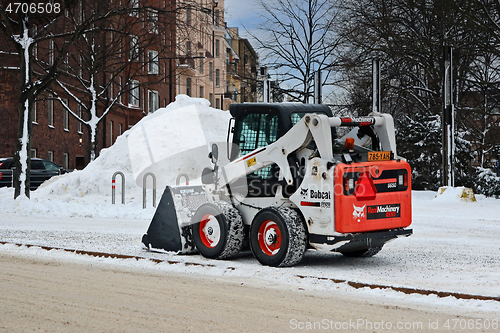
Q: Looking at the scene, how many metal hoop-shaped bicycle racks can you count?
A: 3